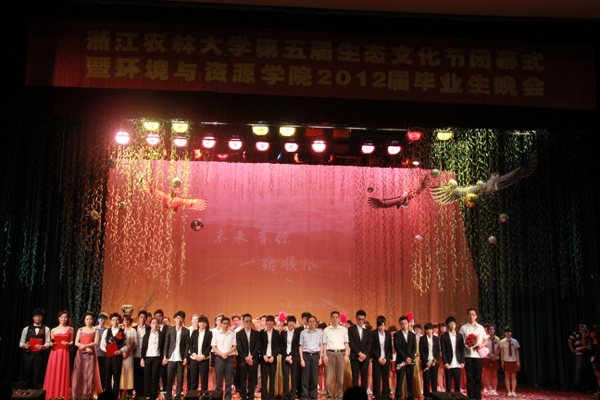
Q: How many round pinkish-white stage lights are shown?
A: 10